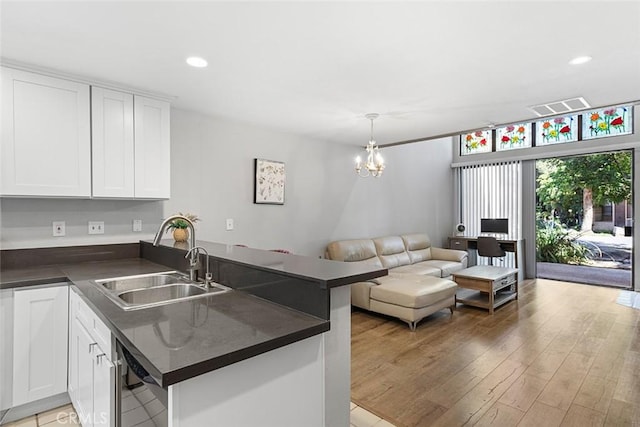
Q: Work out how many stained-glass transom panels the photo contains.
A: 4